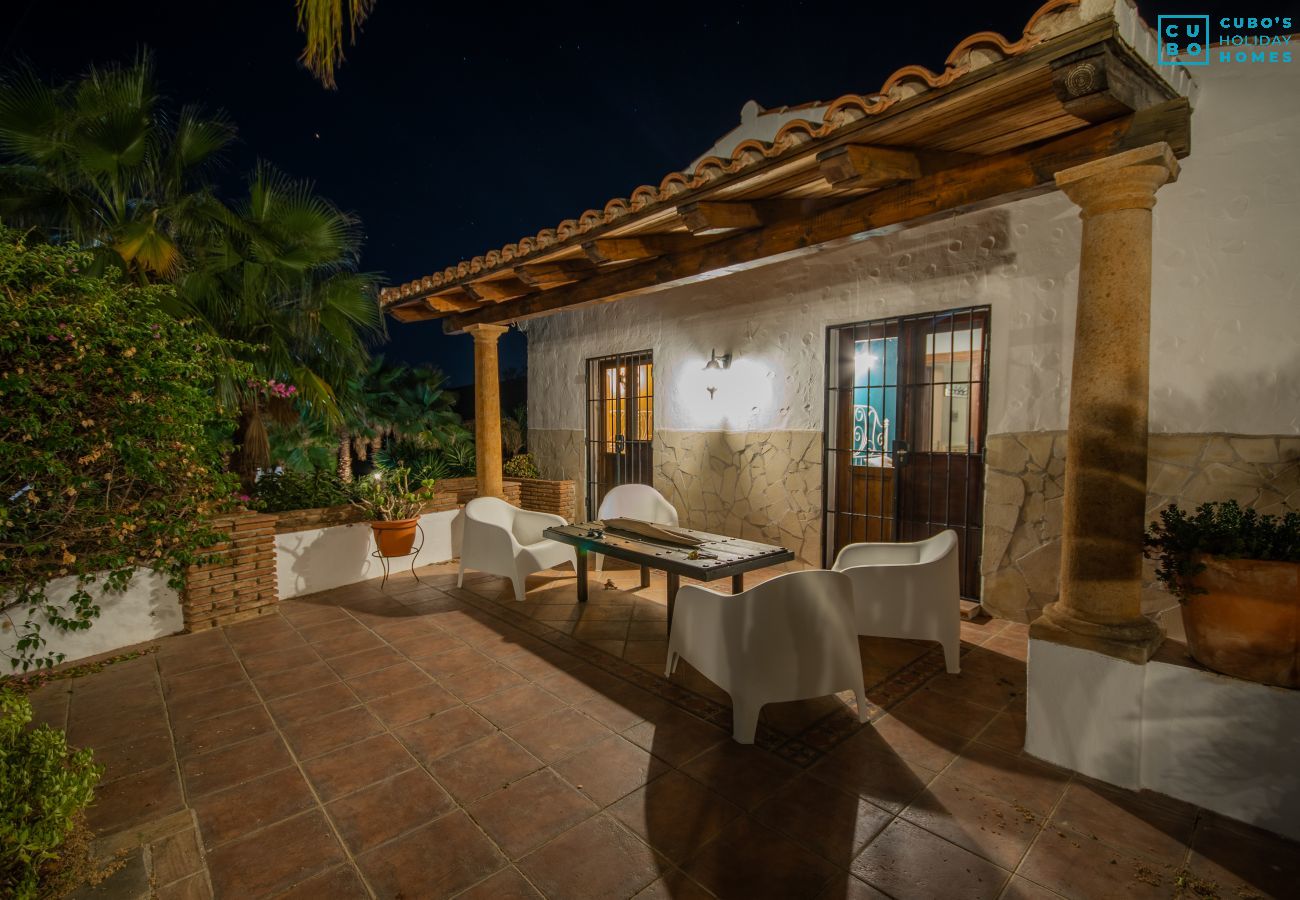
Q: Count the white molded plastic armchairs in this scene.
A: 4